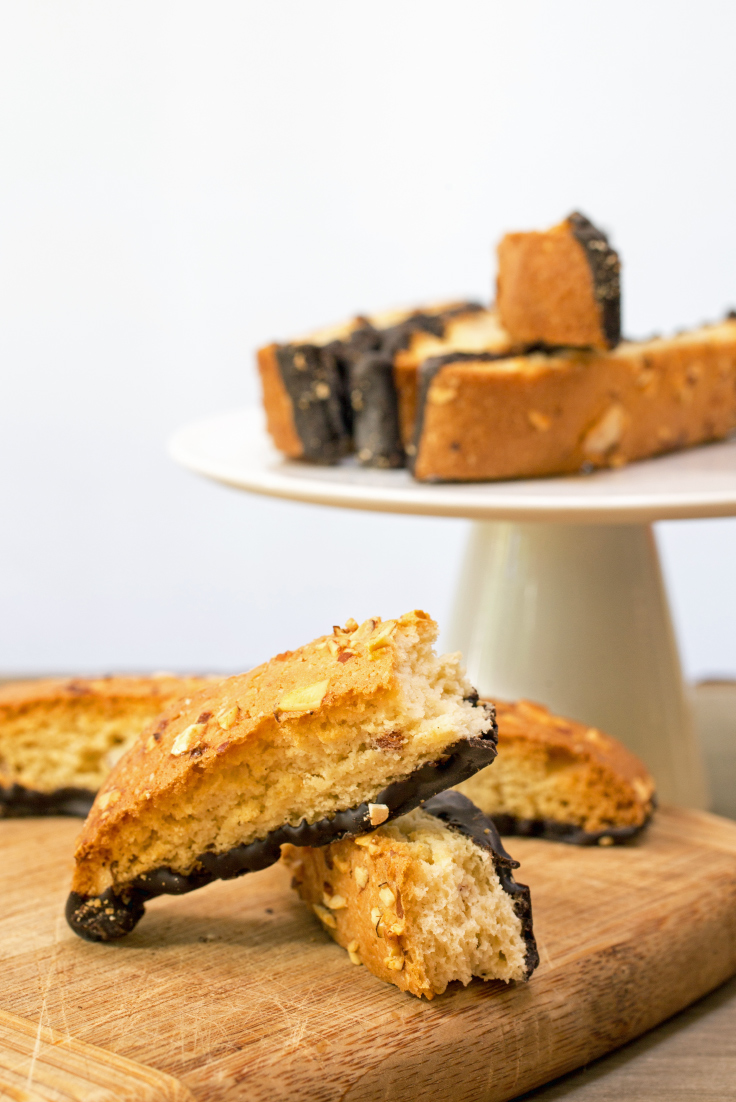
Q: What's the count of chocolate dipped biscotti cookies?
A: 8